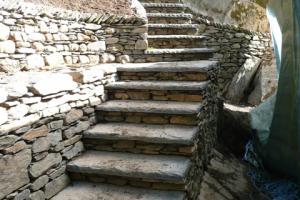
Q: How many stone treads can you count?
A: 11